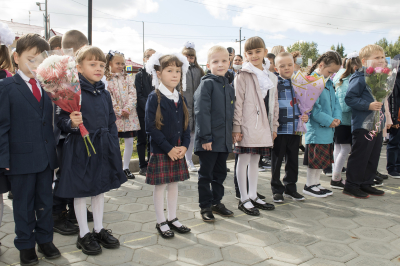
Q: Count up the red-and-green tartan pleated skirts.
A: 3